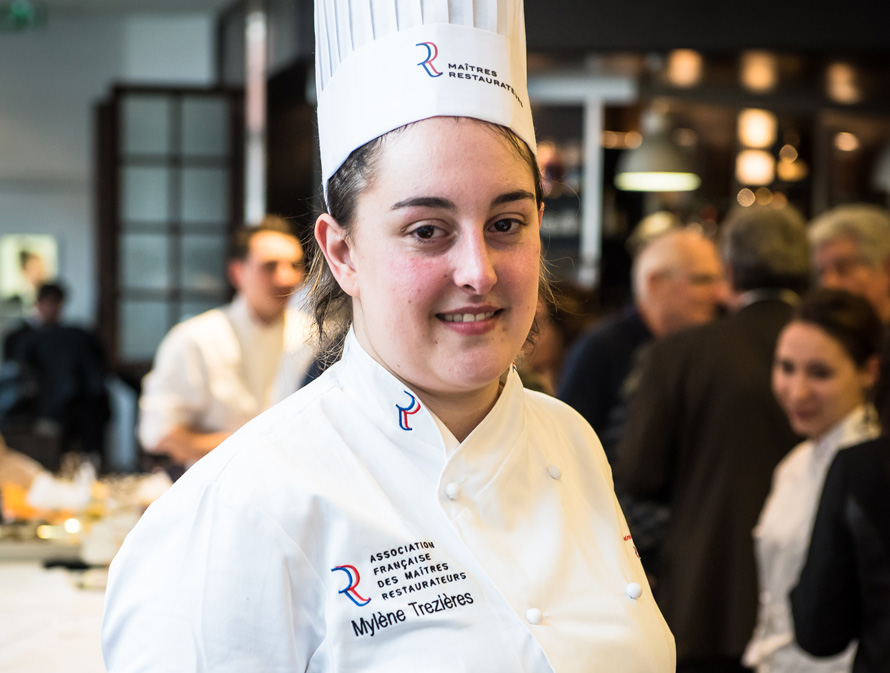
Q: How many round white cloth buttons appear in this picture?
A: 4